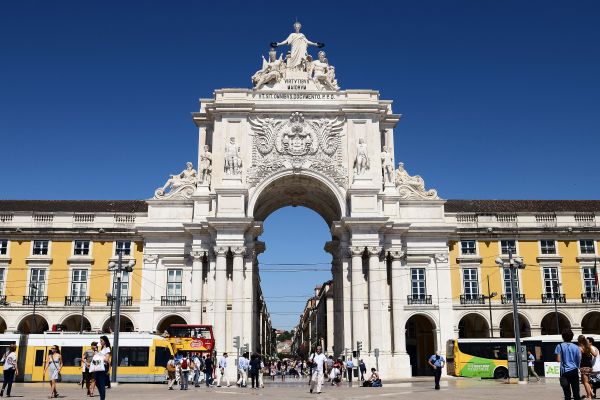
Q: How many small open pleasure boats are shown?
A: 0